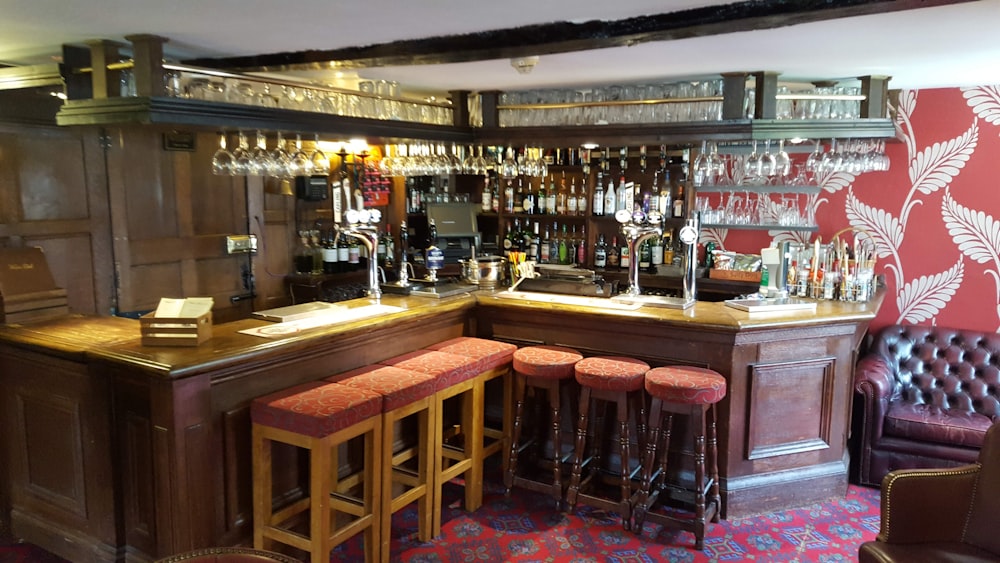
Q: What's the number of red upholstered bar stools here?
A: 7